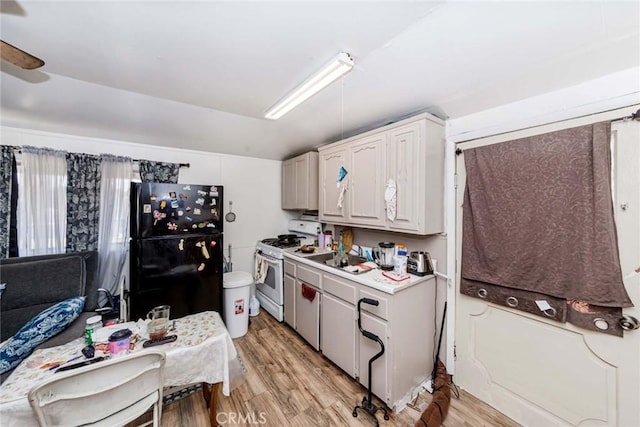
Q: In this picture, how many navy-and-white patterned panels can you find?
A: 3